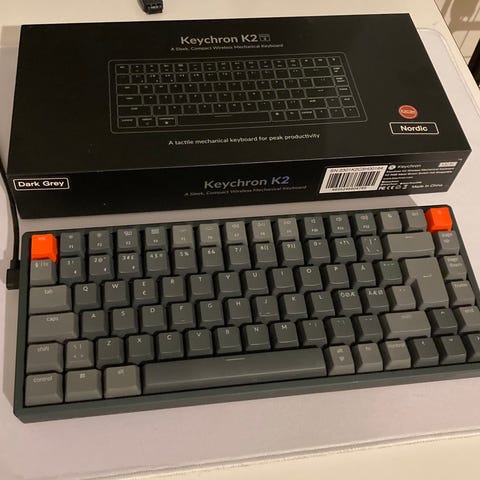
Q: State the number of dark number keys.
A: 10